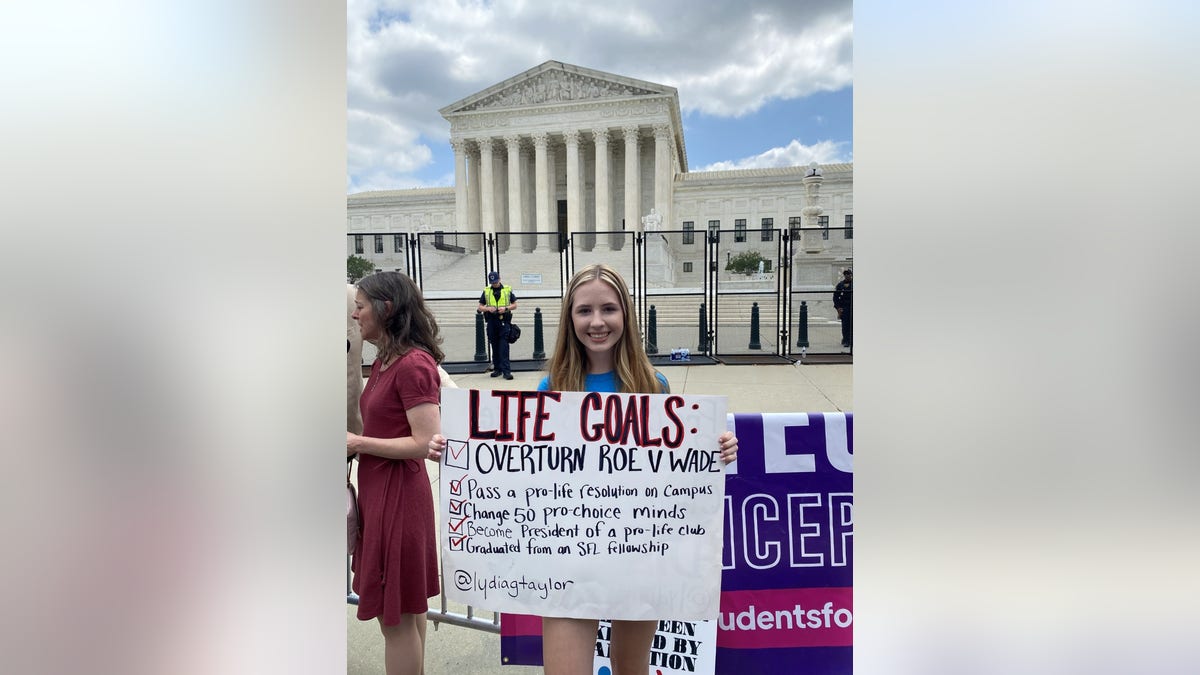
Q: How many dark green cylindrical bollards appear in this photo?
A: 6